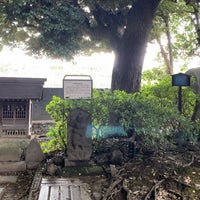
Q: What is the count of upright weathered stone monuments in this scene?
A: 1